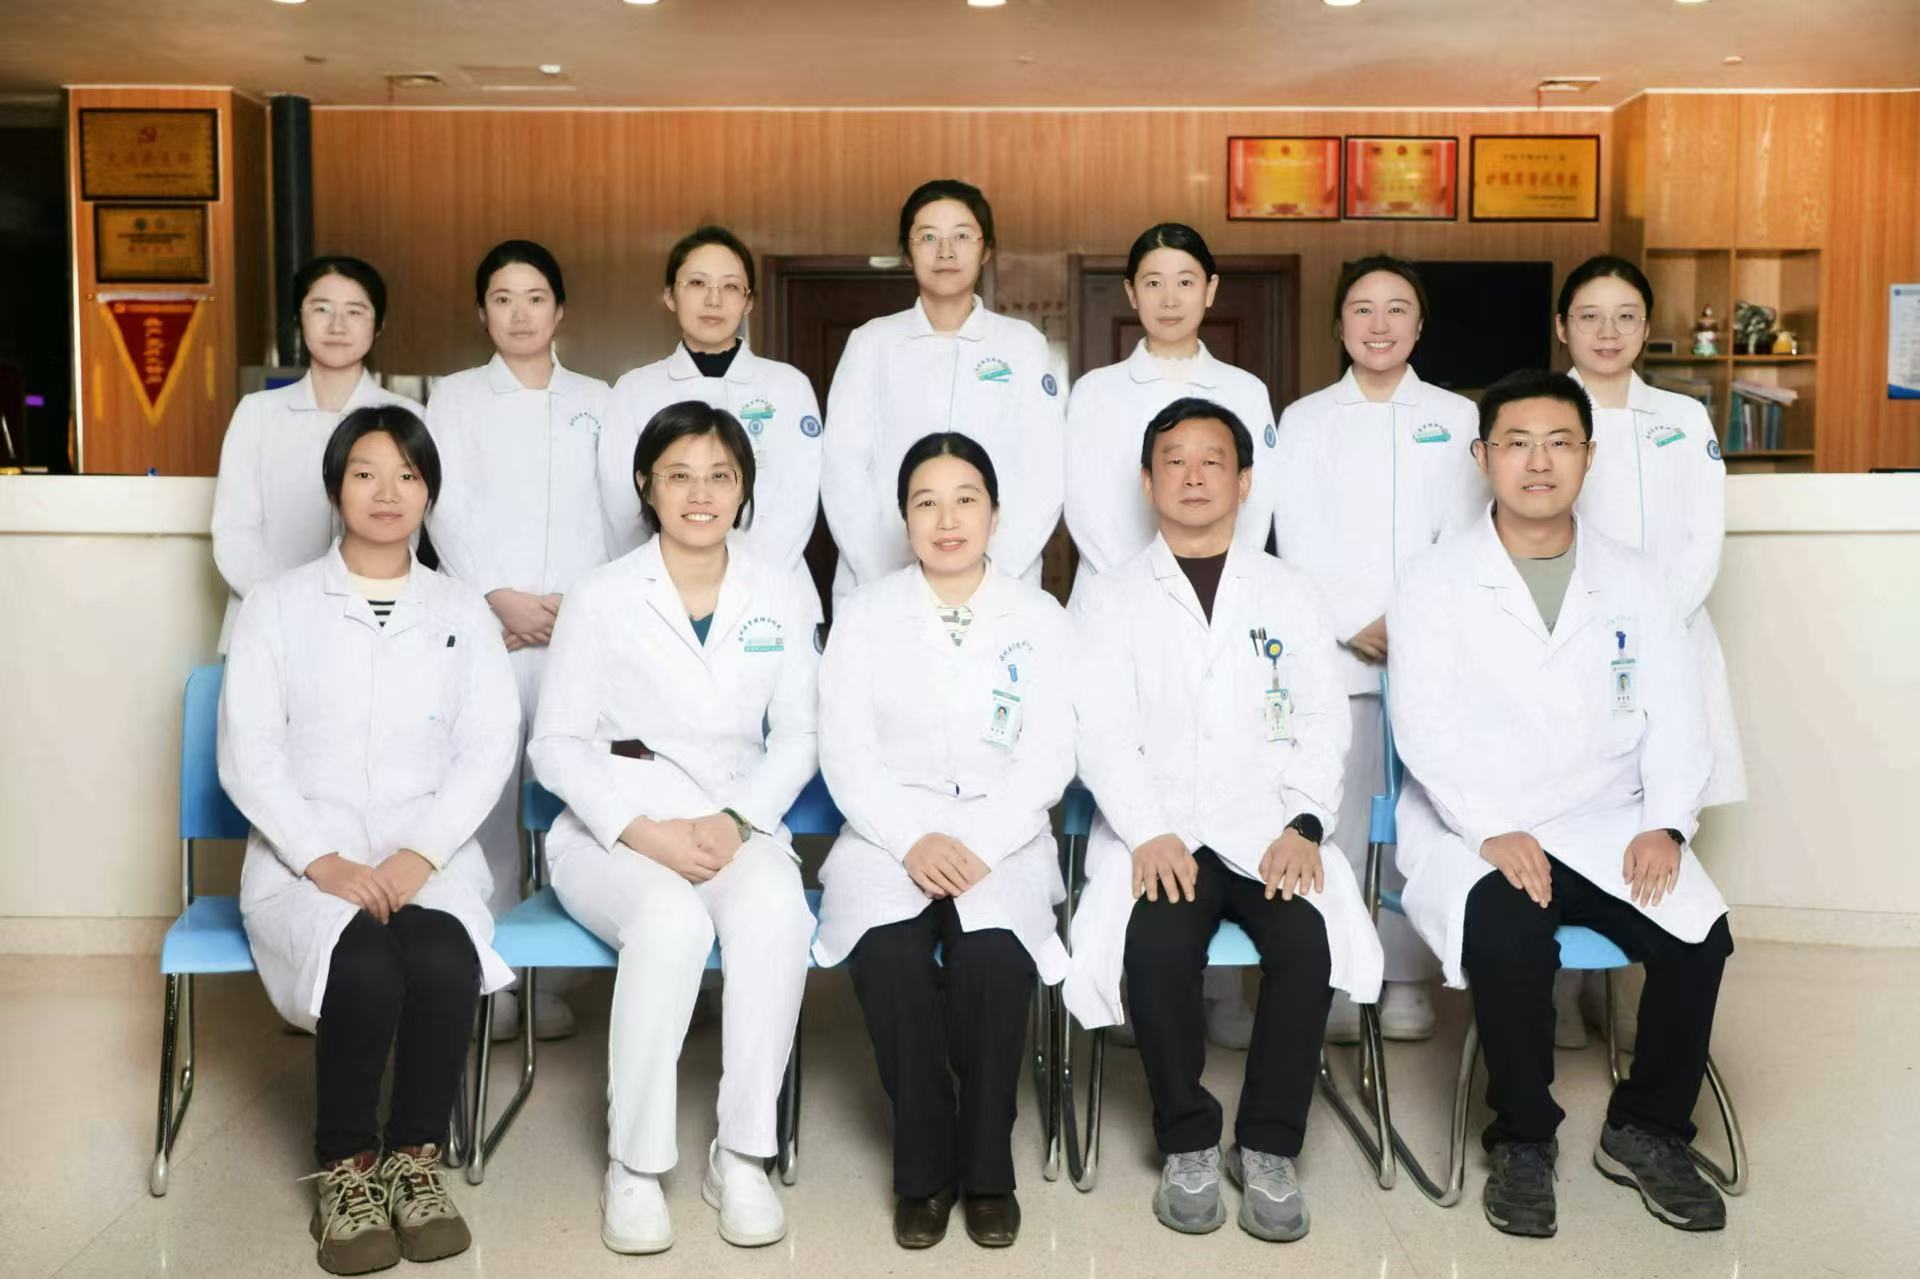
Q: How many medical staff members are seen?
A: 12